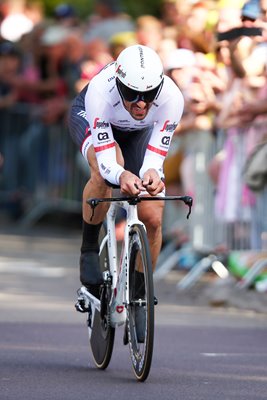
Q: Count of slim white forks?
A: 1